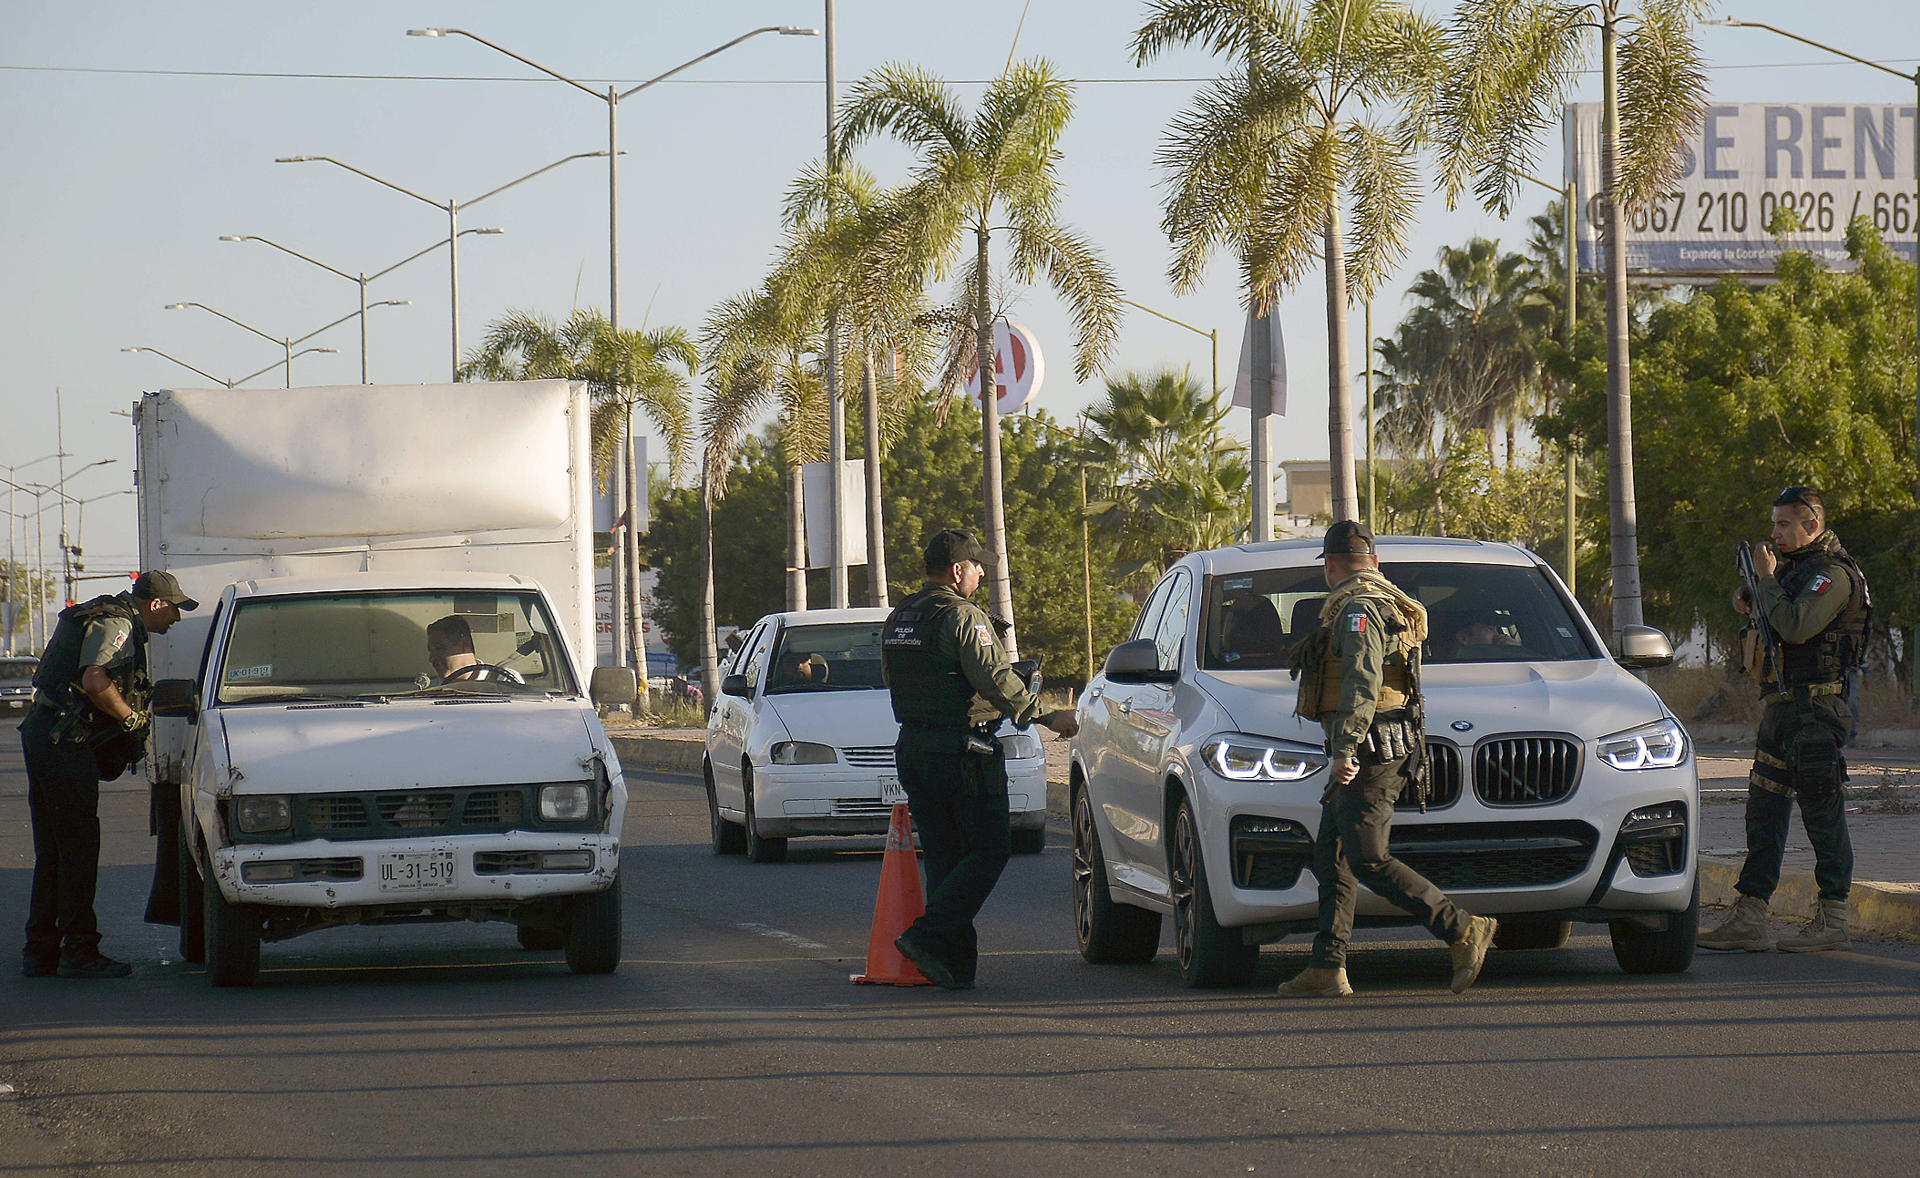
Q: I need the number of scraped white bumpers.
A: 1